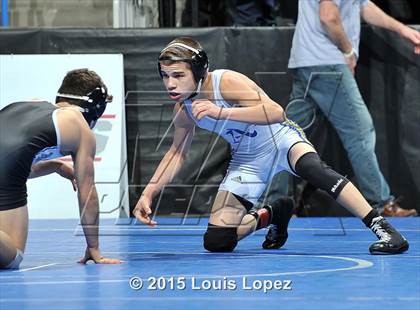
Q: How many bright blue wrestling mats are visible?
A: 1